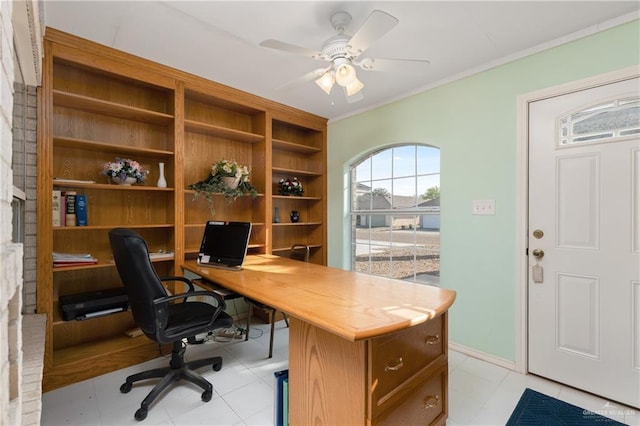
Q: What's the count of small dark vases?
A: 2